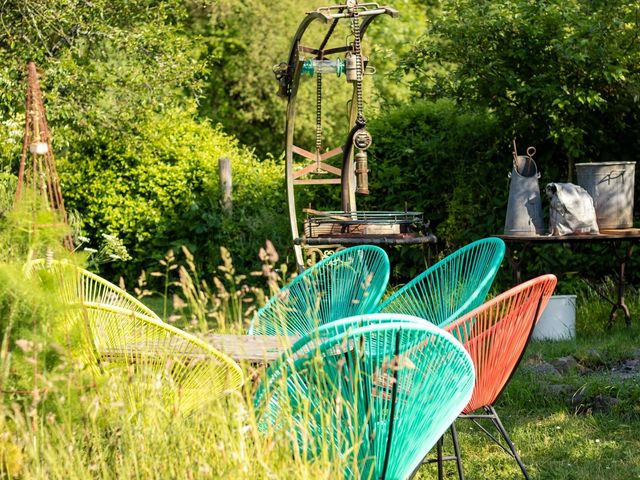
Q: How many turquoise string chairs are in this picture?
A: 4